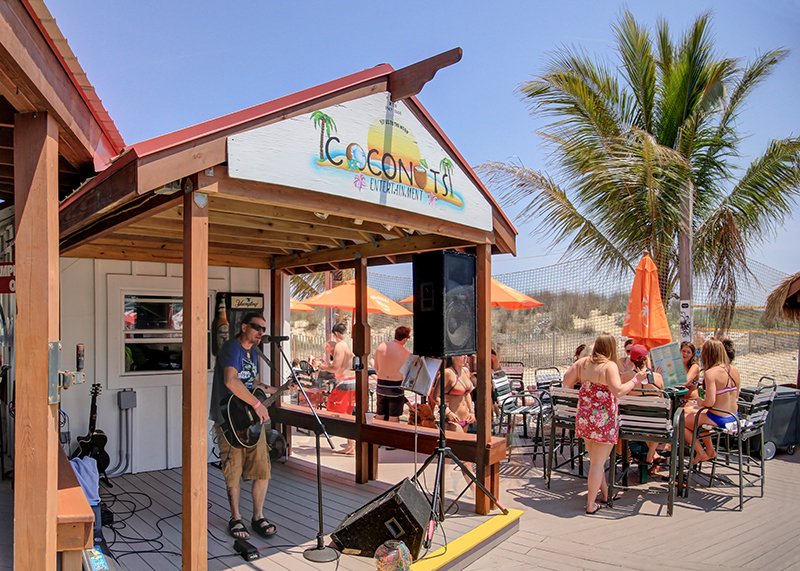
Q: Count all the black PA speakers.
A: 2